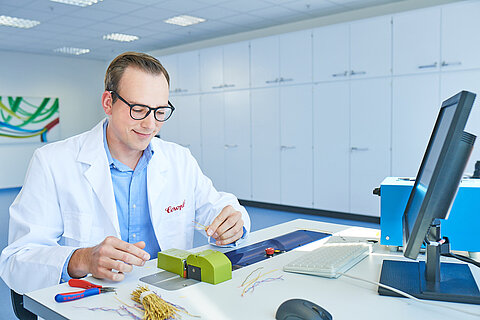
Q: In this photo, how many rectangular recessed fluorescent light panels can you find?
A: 5